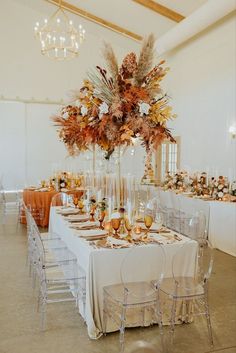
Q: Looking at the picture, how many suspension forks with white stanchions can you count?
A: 0